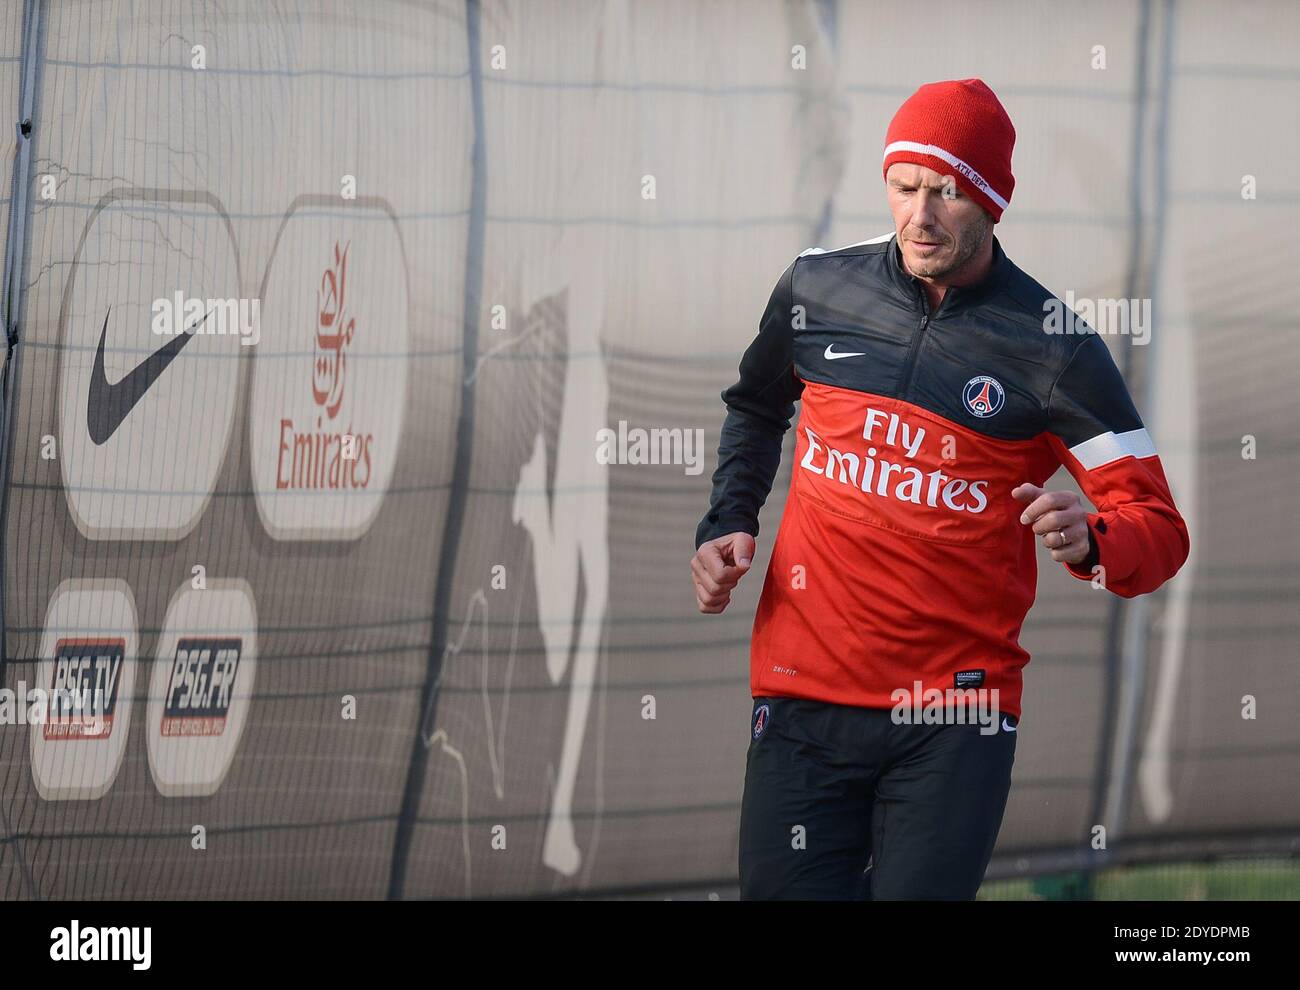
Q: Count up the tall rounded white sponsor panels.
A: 4